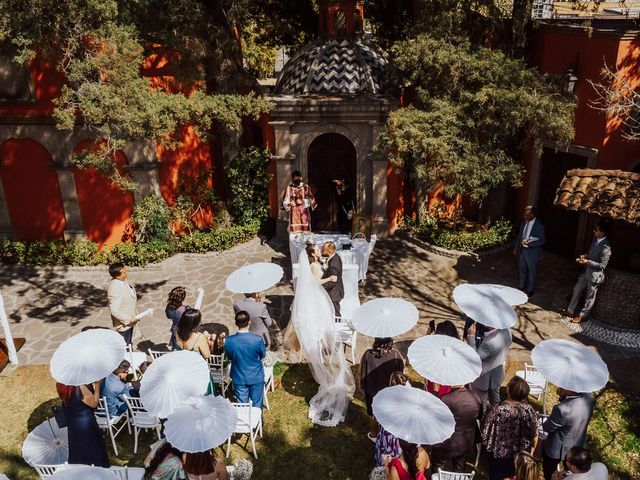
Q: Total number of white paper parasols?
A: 12